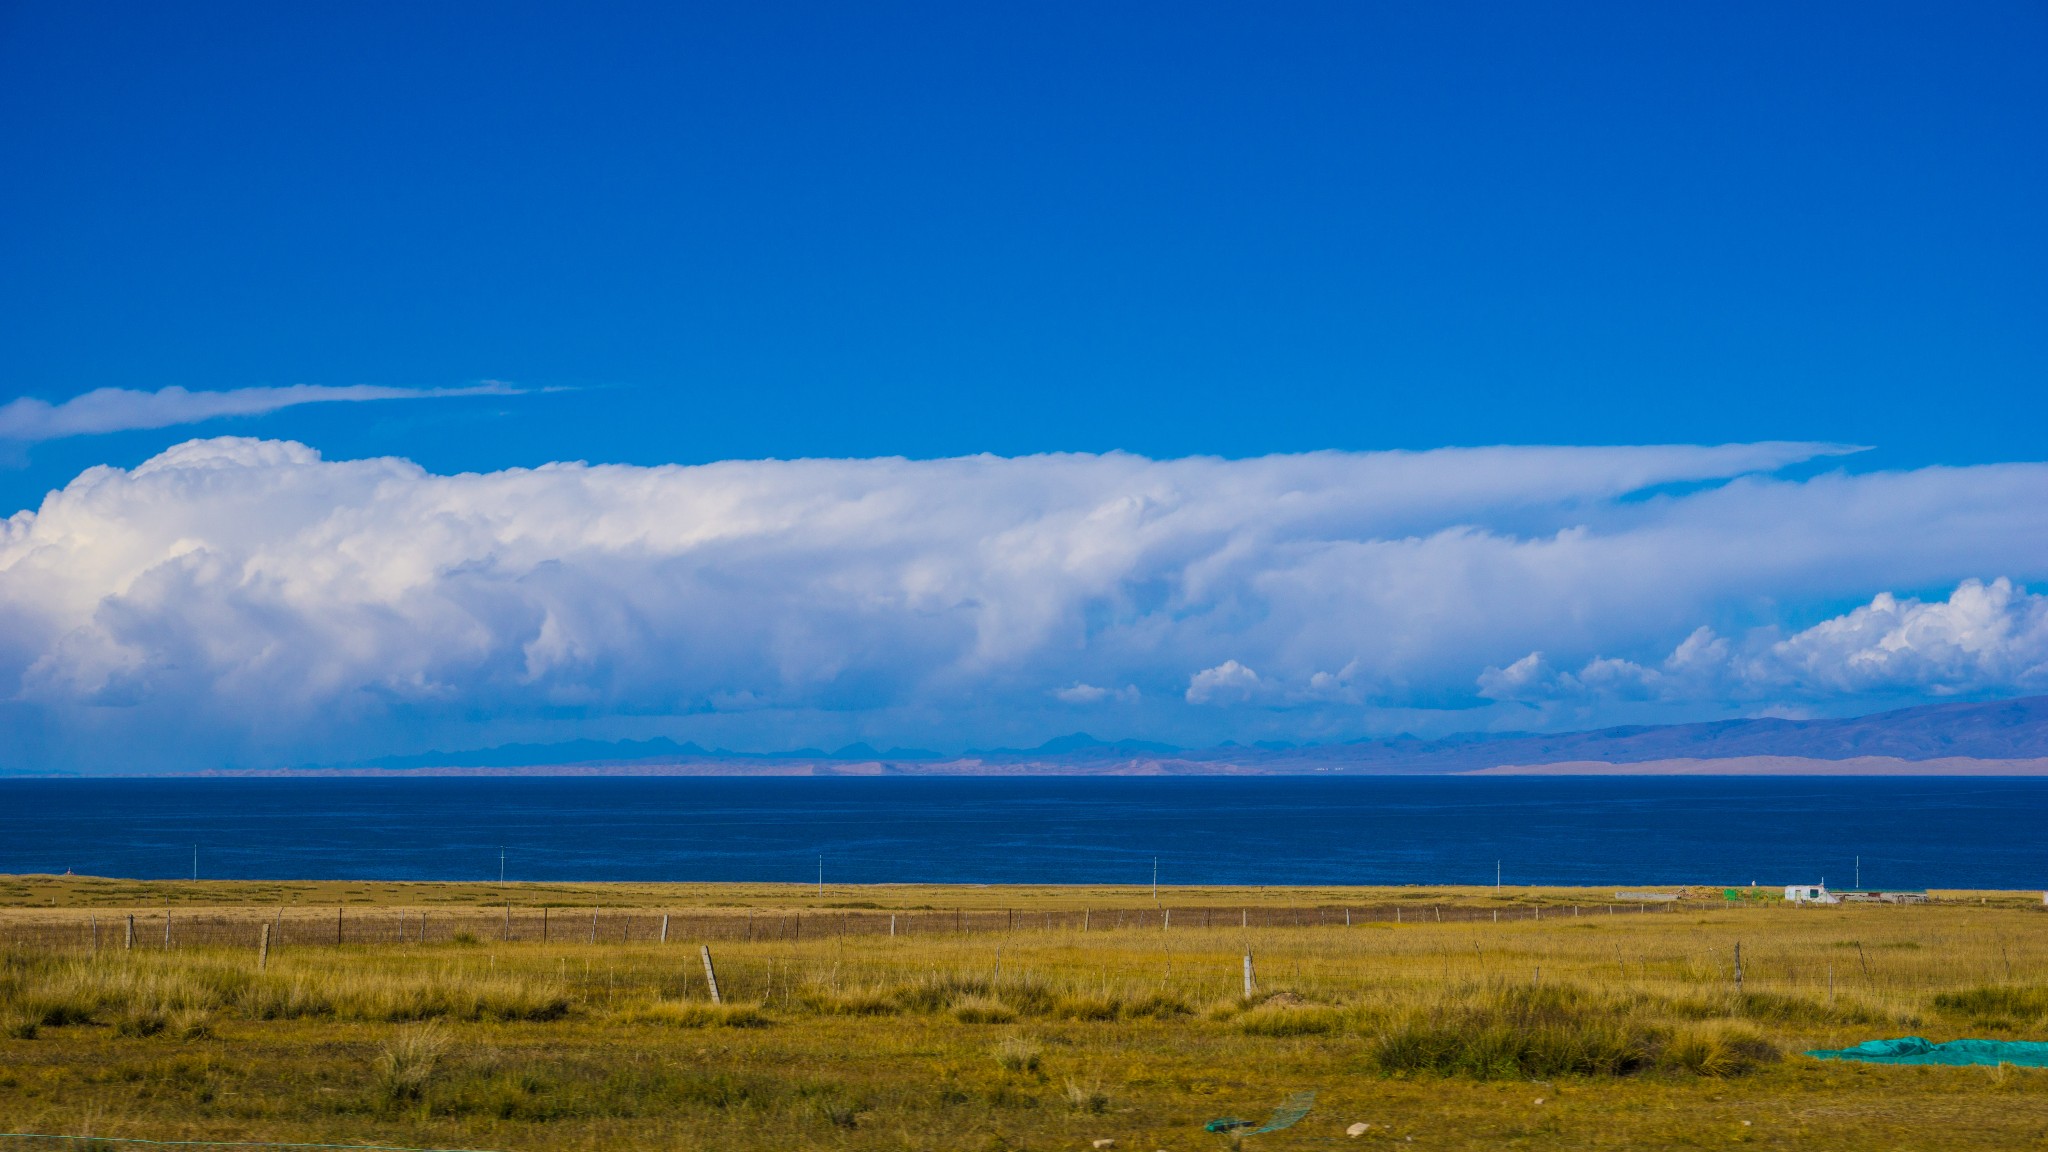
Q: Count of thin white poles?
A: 6